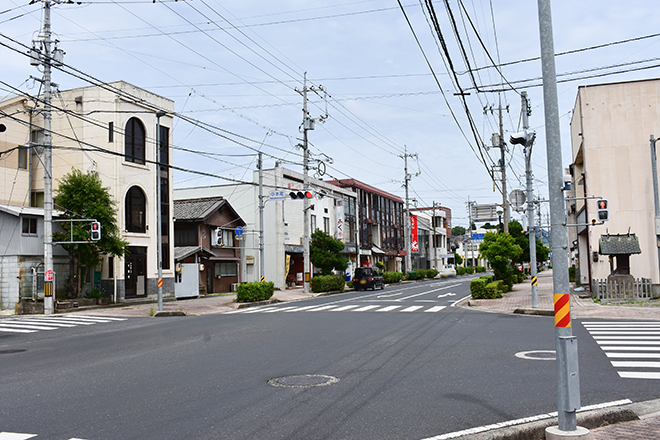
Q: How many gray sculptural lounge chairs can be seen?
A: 0